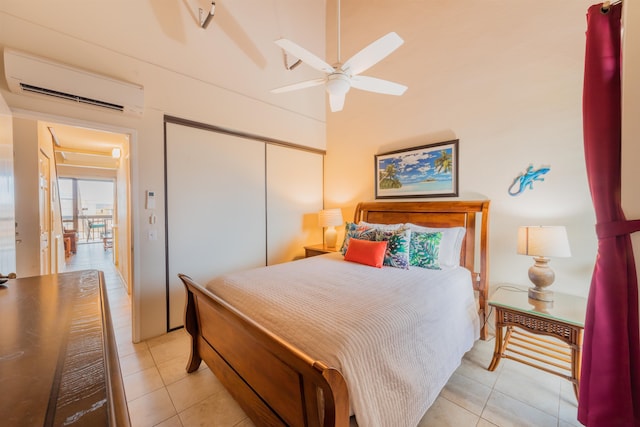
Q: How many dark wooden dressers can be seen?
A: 1